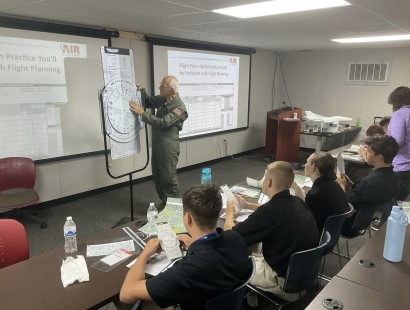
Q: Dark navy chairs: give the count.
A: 4